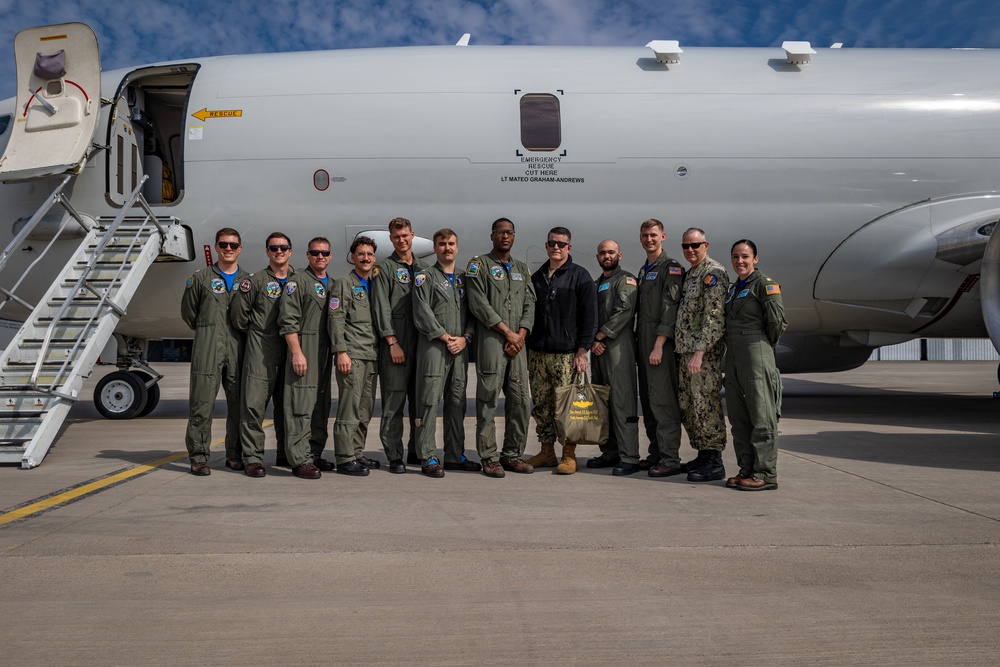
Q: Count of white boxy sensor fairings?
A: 2